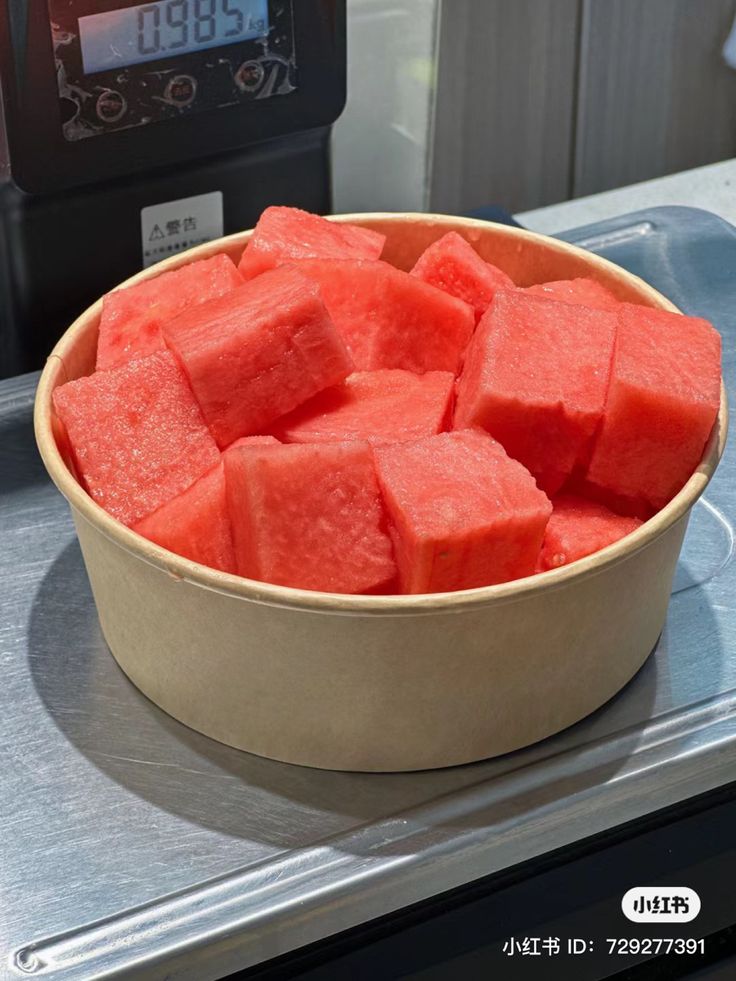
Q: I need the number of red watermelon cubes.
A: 14